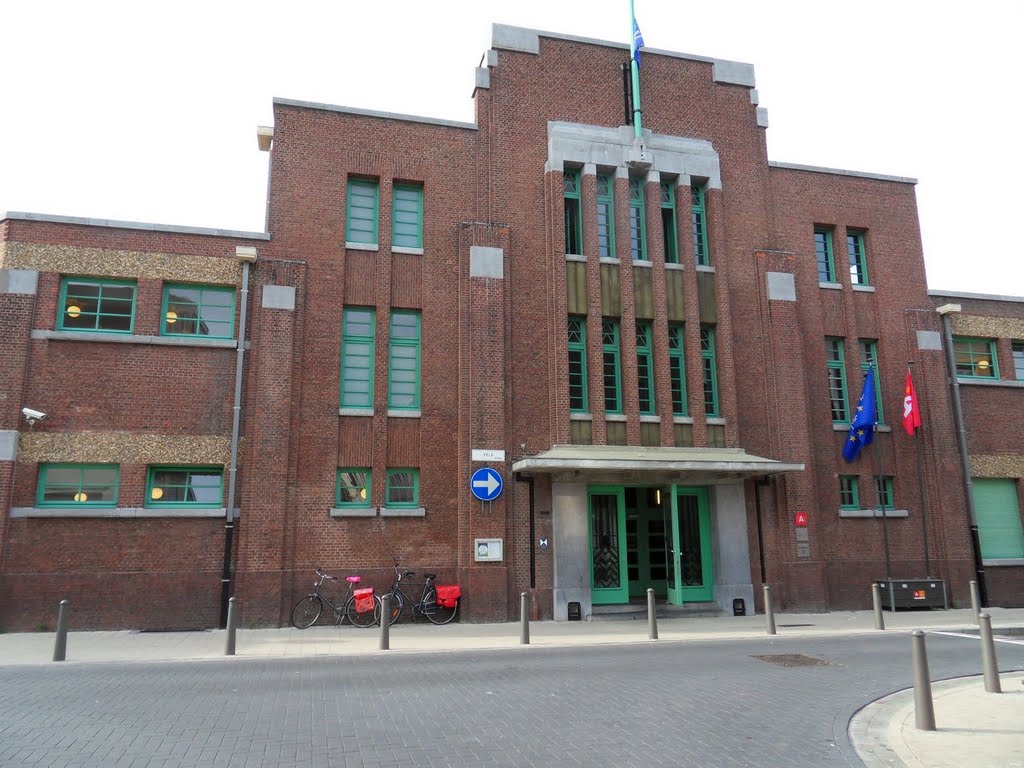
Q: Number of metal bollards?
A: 10